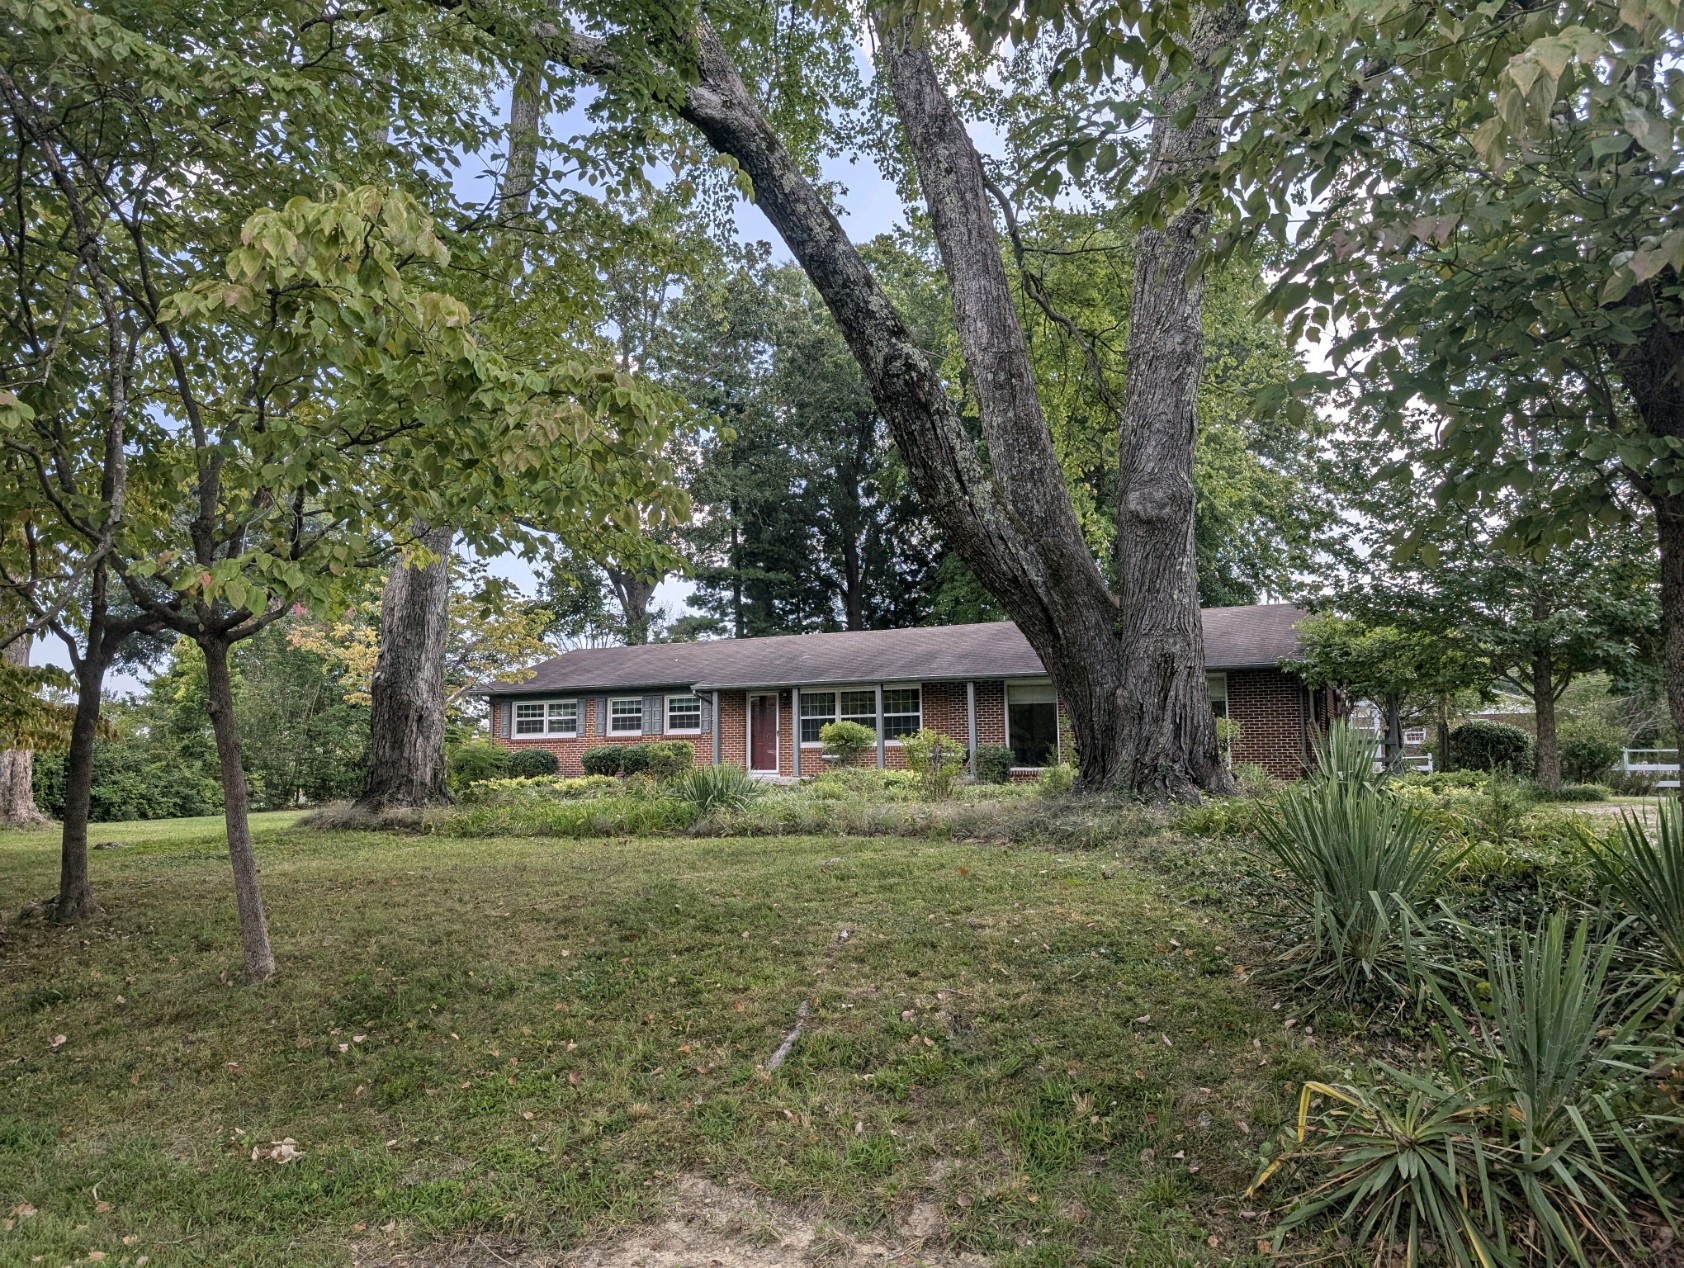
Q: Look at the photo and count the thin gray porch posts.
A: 4